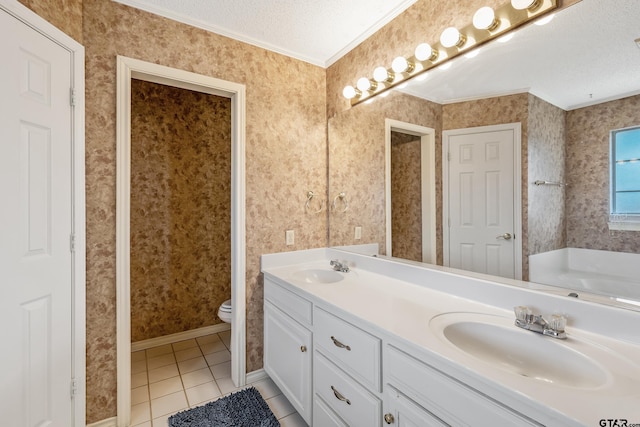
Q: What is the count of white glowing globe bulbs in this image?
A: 8